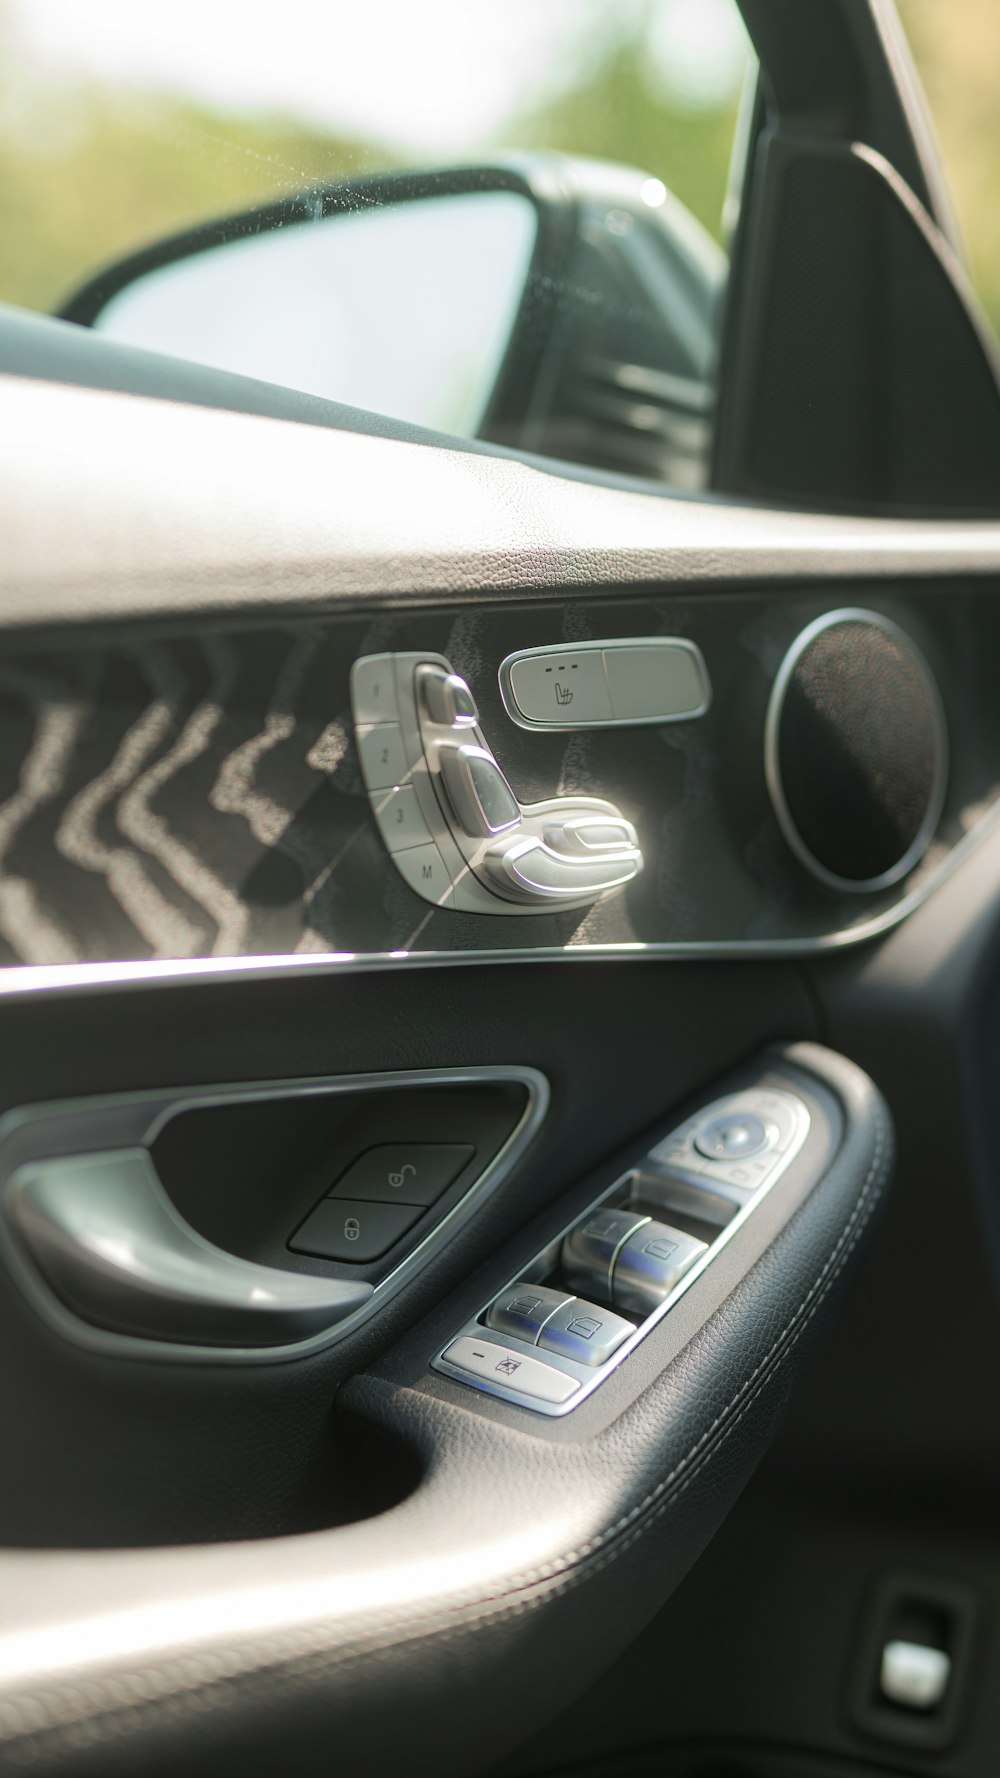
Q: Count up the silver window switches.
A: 4